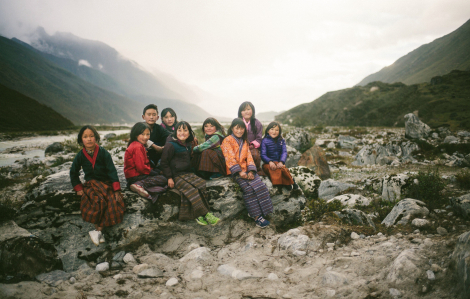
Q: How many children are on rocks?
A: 9